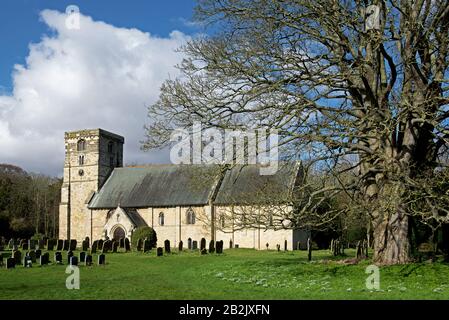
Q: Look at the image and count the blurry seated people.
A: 0